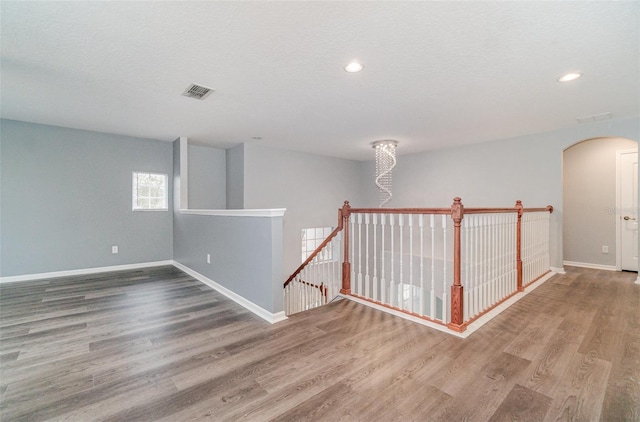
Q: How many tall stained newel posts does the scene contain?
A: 3